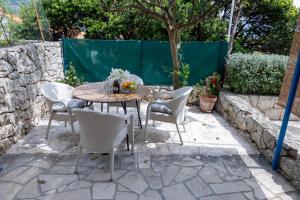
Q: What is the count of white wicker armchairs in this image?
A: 4